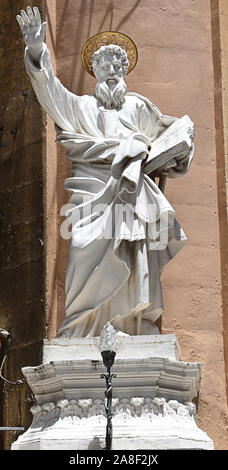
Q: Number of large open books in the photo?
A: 1